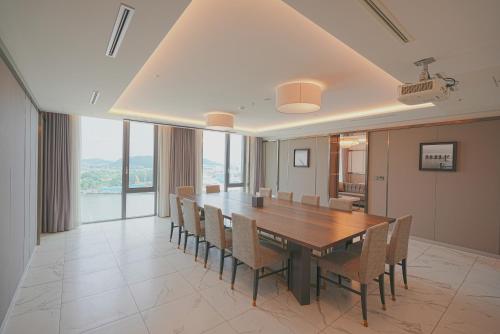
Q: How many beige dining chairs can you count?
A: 12